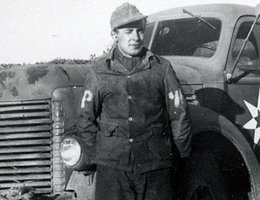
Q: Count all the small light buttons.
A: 4